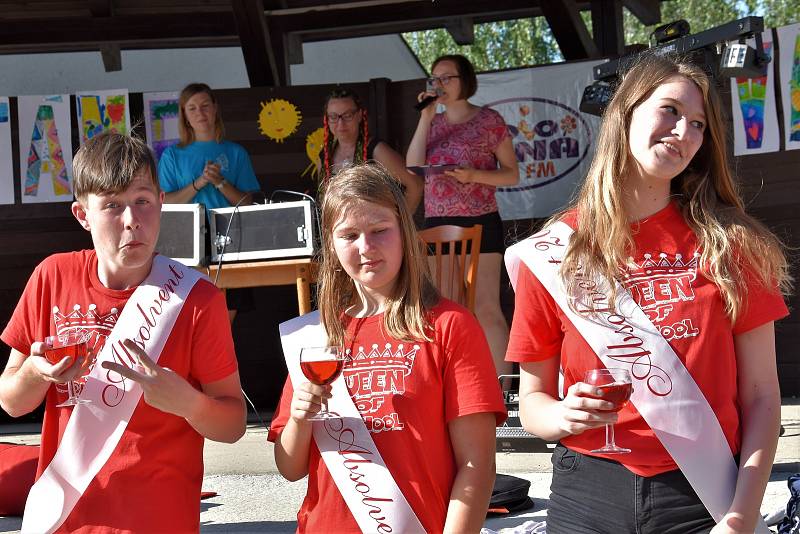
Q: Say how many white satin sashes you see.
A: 3